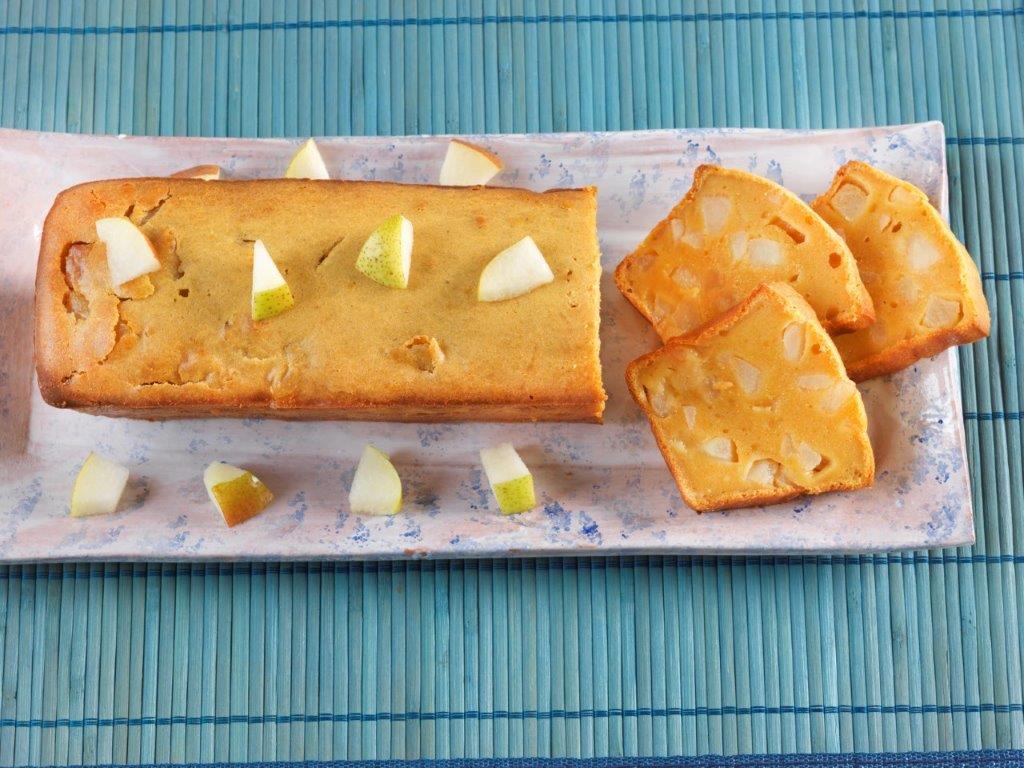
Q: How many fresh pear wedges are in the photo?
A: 11